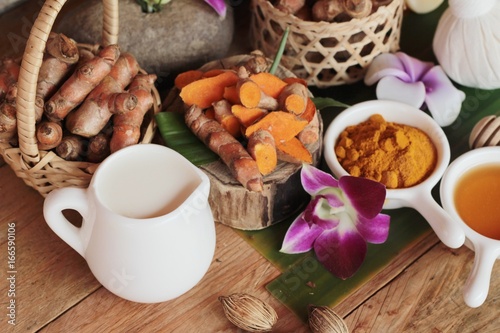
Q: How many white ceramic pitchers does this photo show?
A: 1